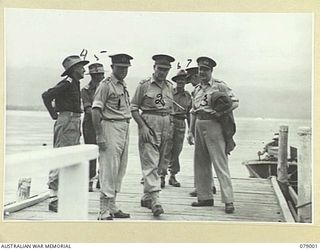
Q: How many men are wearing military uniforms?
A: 7